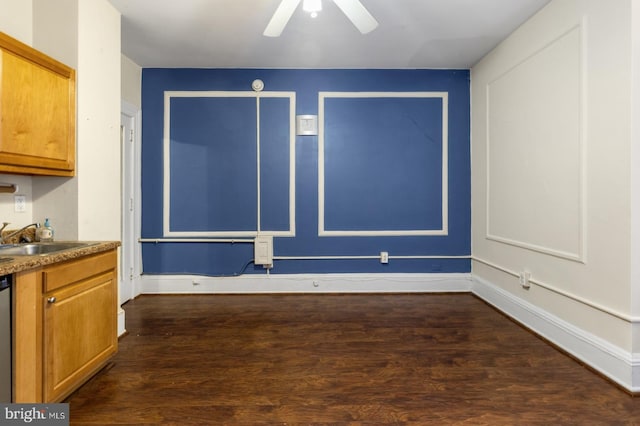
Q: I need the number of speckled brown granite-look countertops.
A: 1